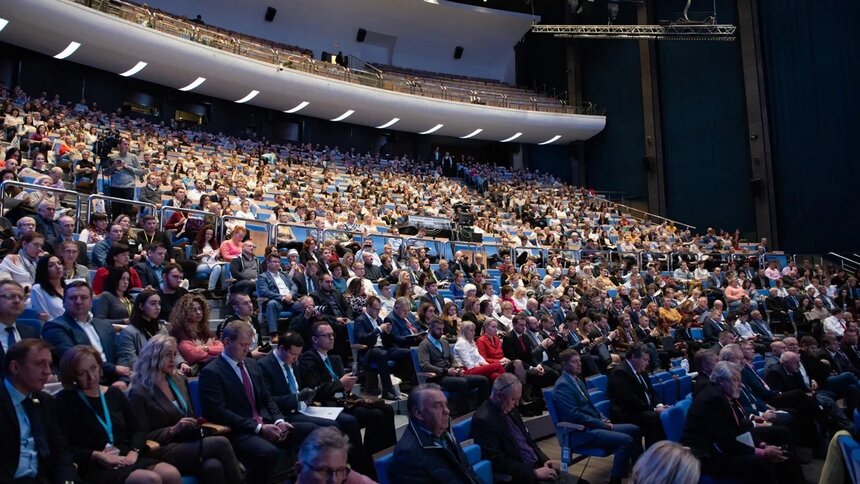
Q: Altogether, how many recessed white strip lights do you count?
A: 12